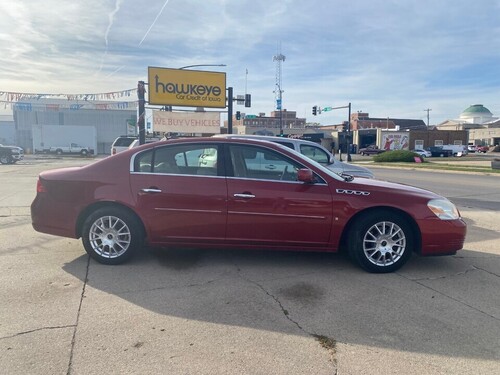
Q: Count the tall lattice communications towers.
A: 1